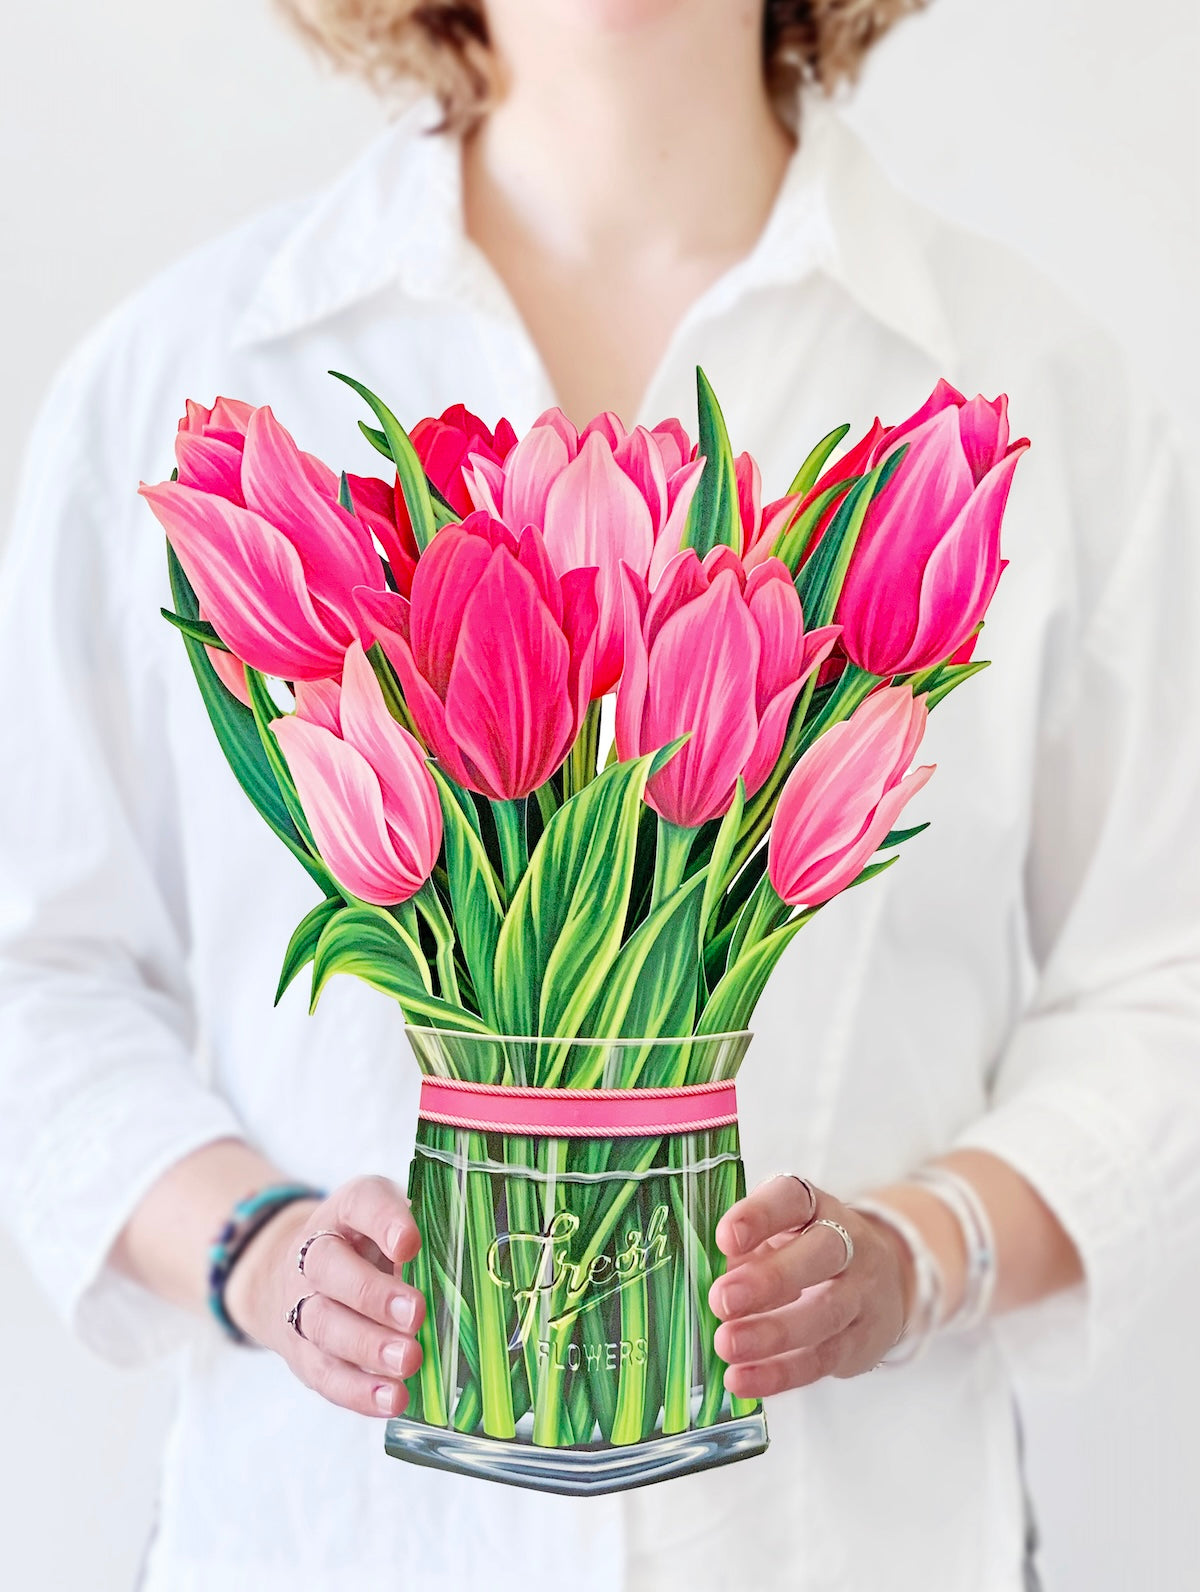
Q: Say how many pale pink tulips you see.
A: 3